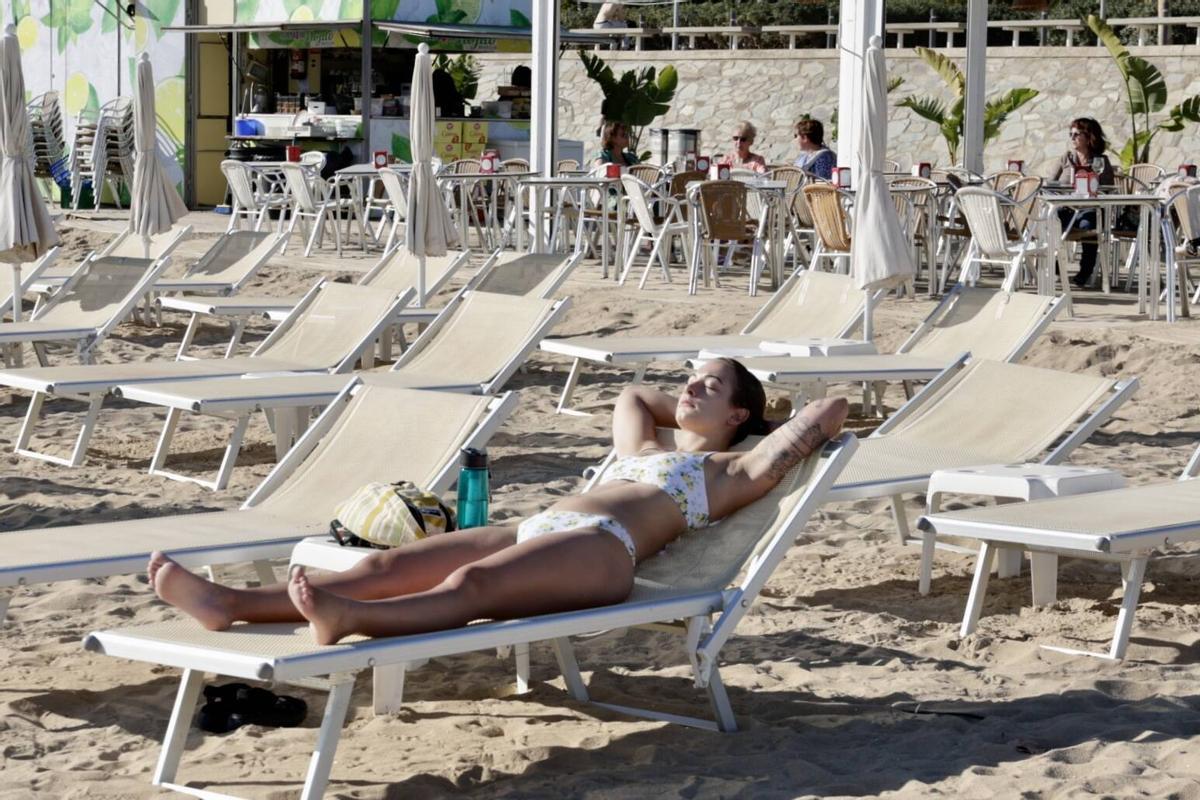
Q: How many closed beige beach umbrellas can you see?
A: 4